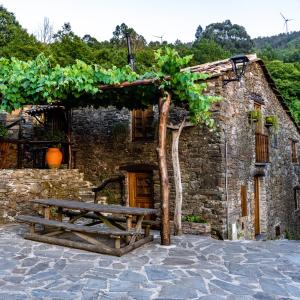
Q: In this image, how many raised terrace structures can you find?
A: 1